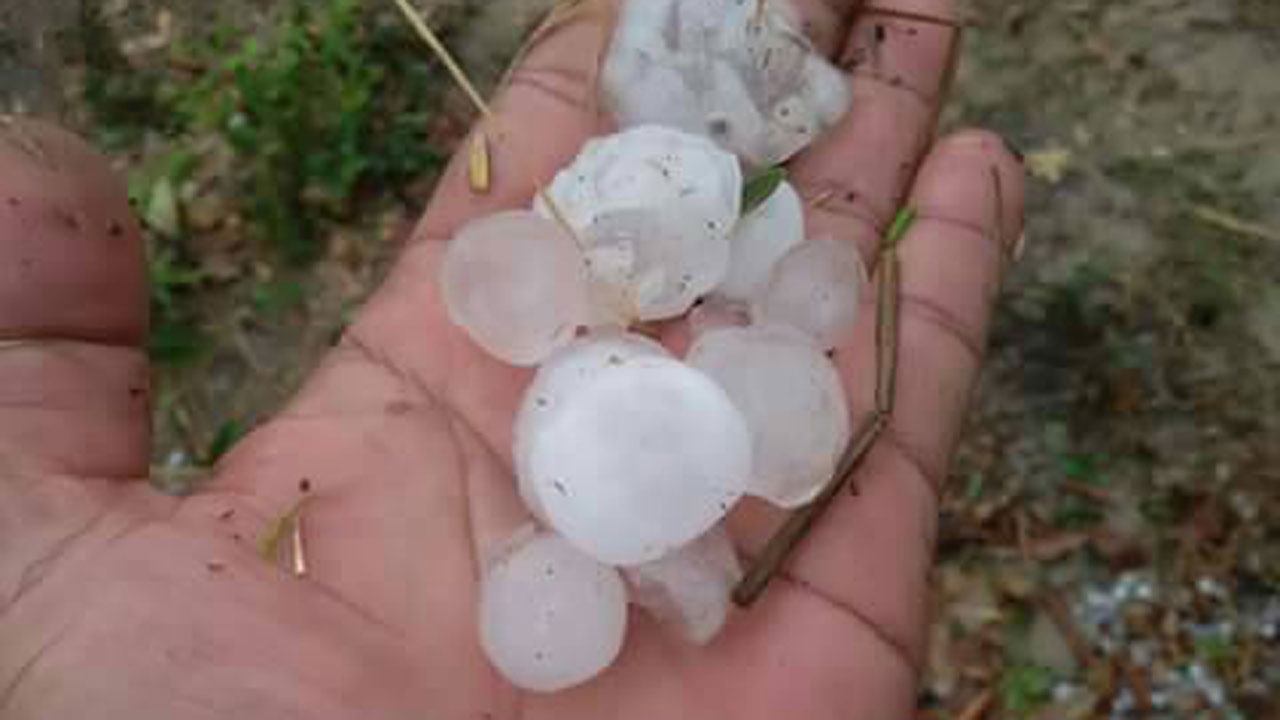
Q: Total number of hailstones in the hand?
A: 9